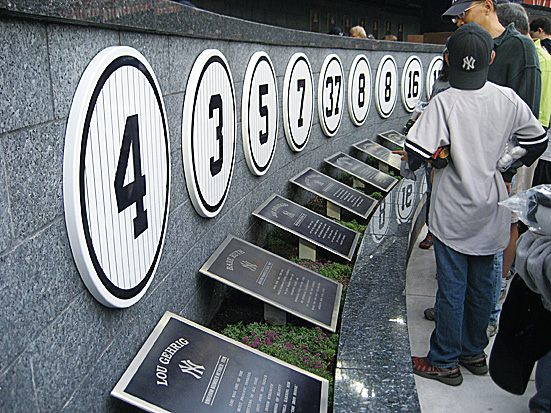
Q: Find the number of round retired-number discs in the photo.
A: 9